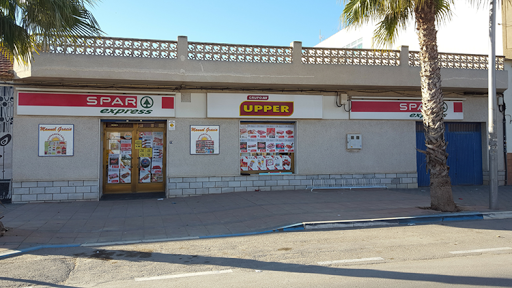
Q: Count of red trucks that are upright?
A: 0